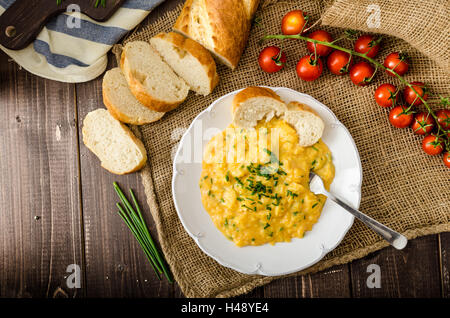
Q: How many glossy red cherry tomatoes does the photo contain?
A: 15